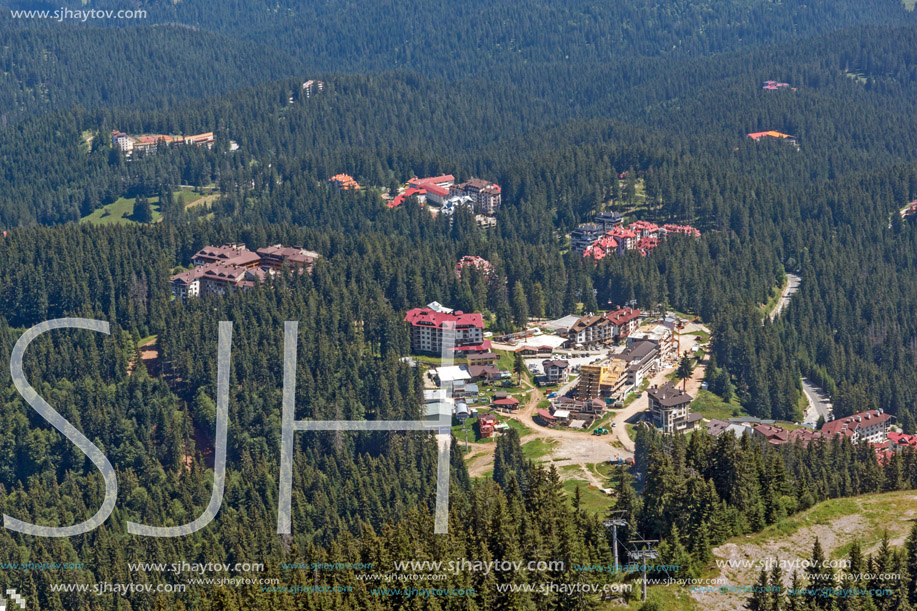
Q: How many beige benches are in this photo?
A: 0